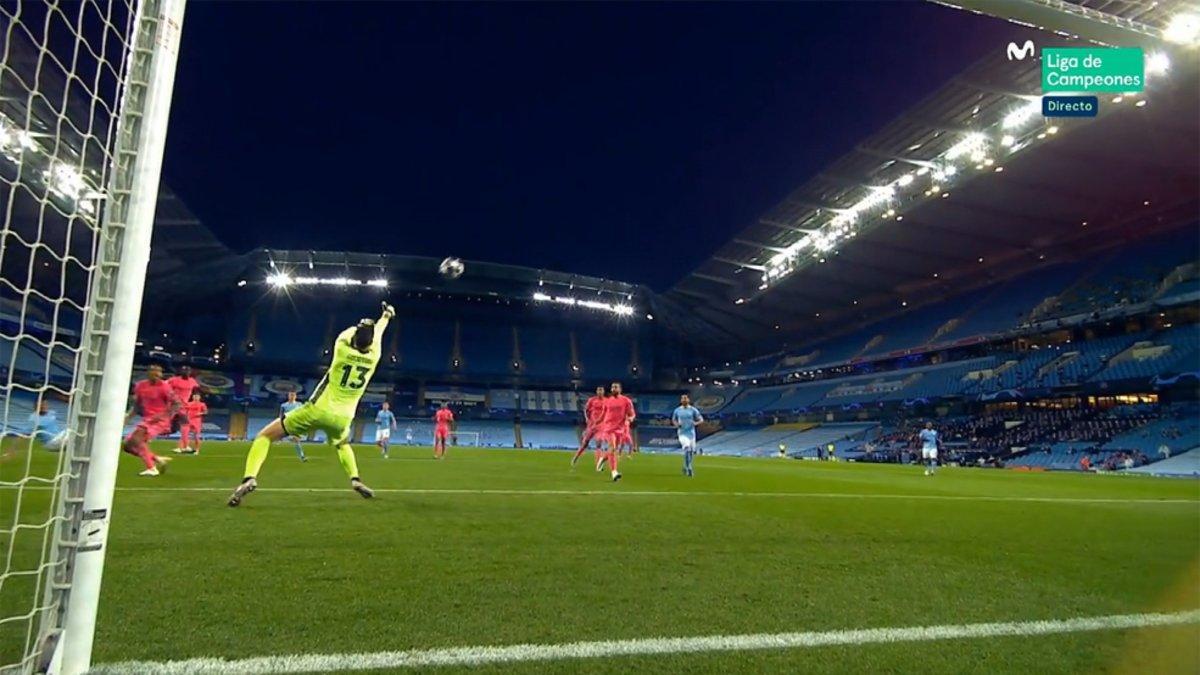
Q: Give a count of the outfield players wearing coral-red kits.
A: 7